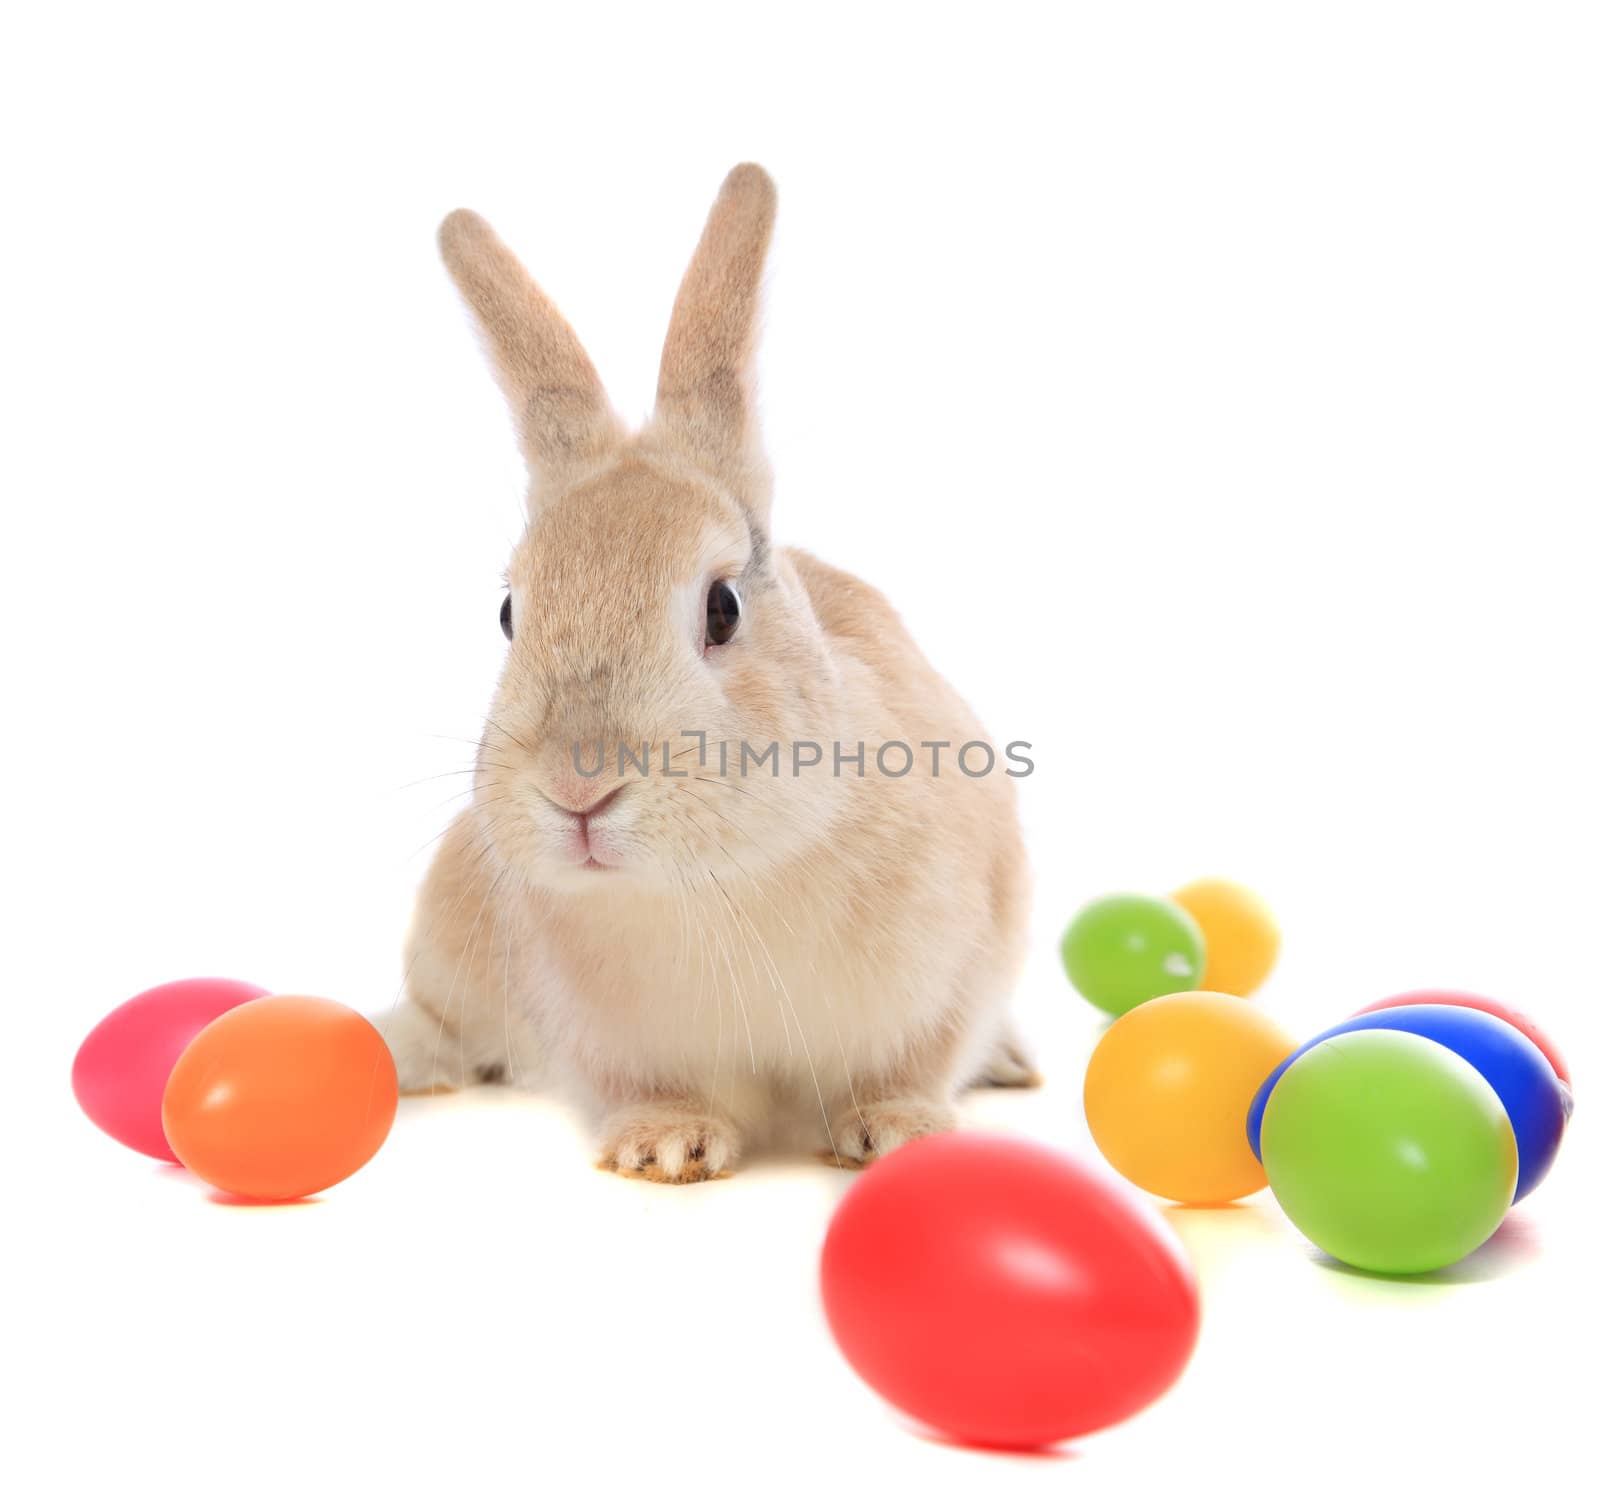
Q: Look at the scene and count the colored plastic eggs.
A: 9